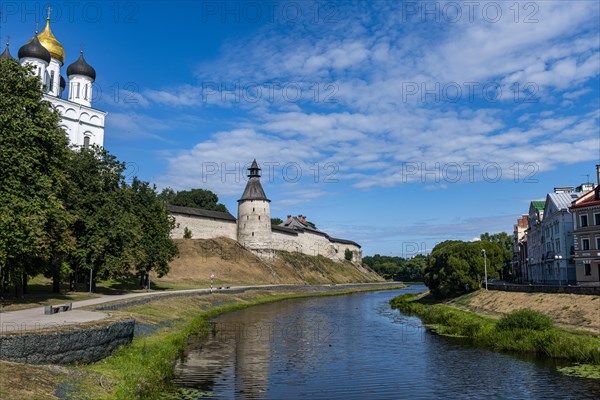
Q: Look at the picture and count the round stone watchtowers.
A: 1